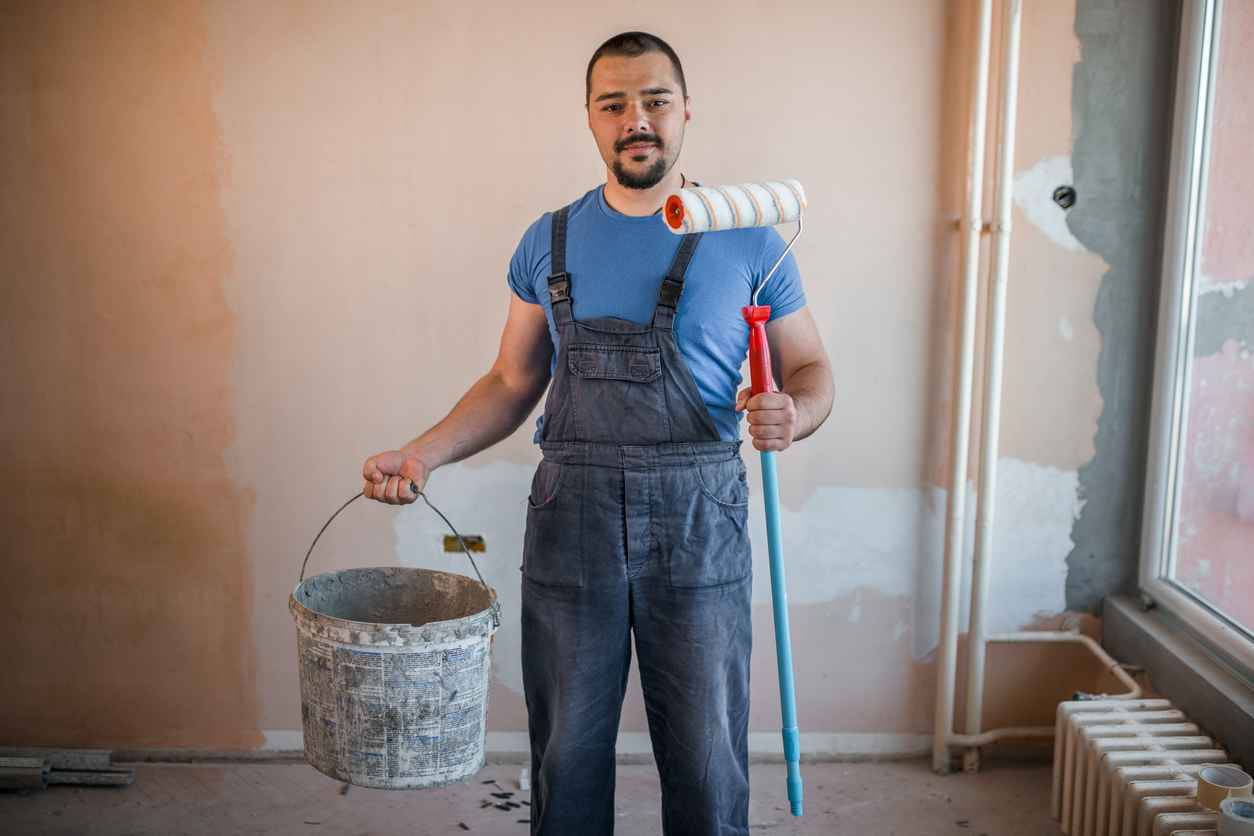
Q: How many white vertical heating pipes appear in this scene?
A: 2